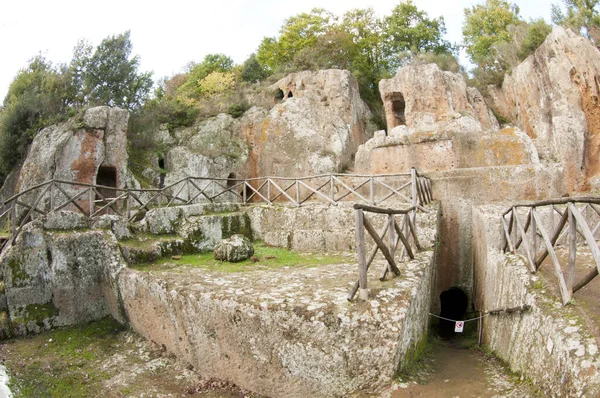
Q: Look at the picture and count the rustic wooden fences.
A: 3